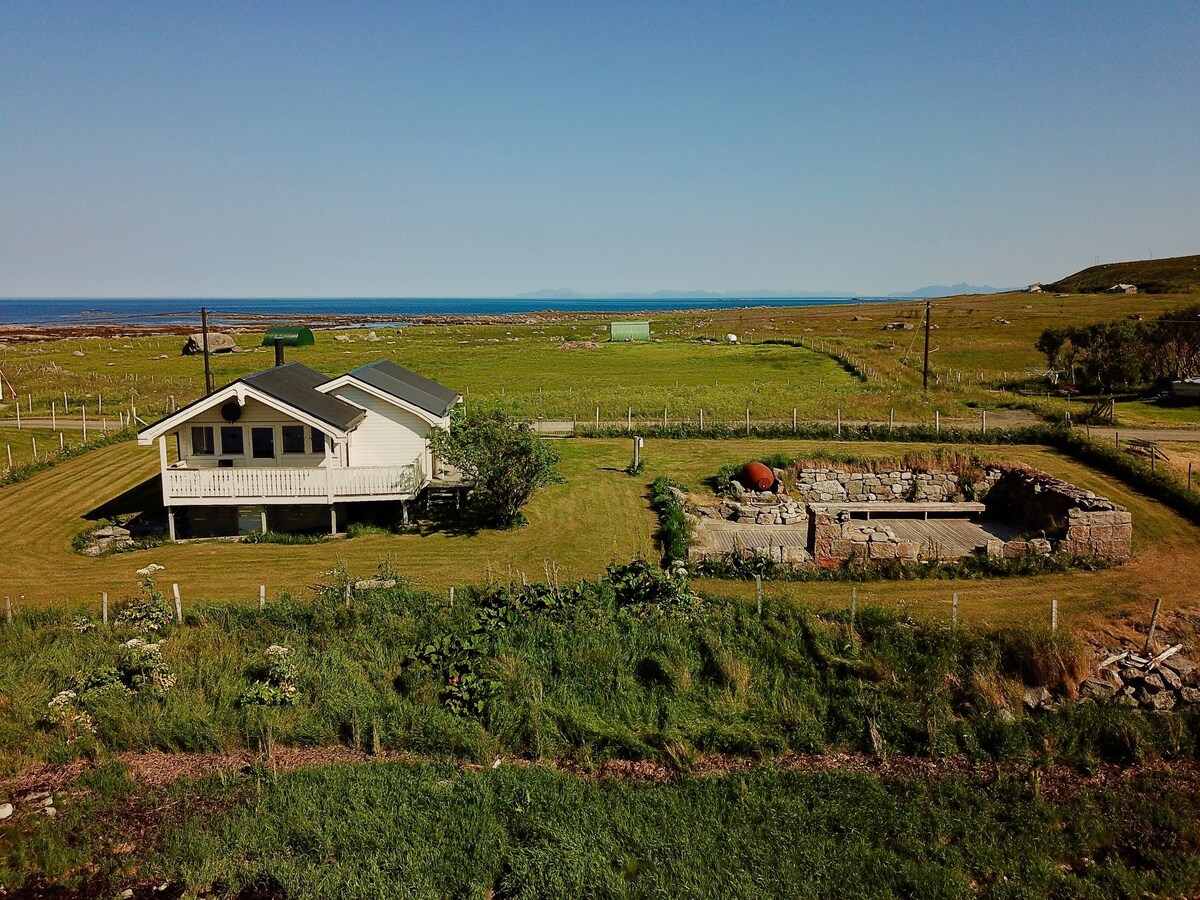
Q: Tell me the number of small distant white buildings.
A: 2